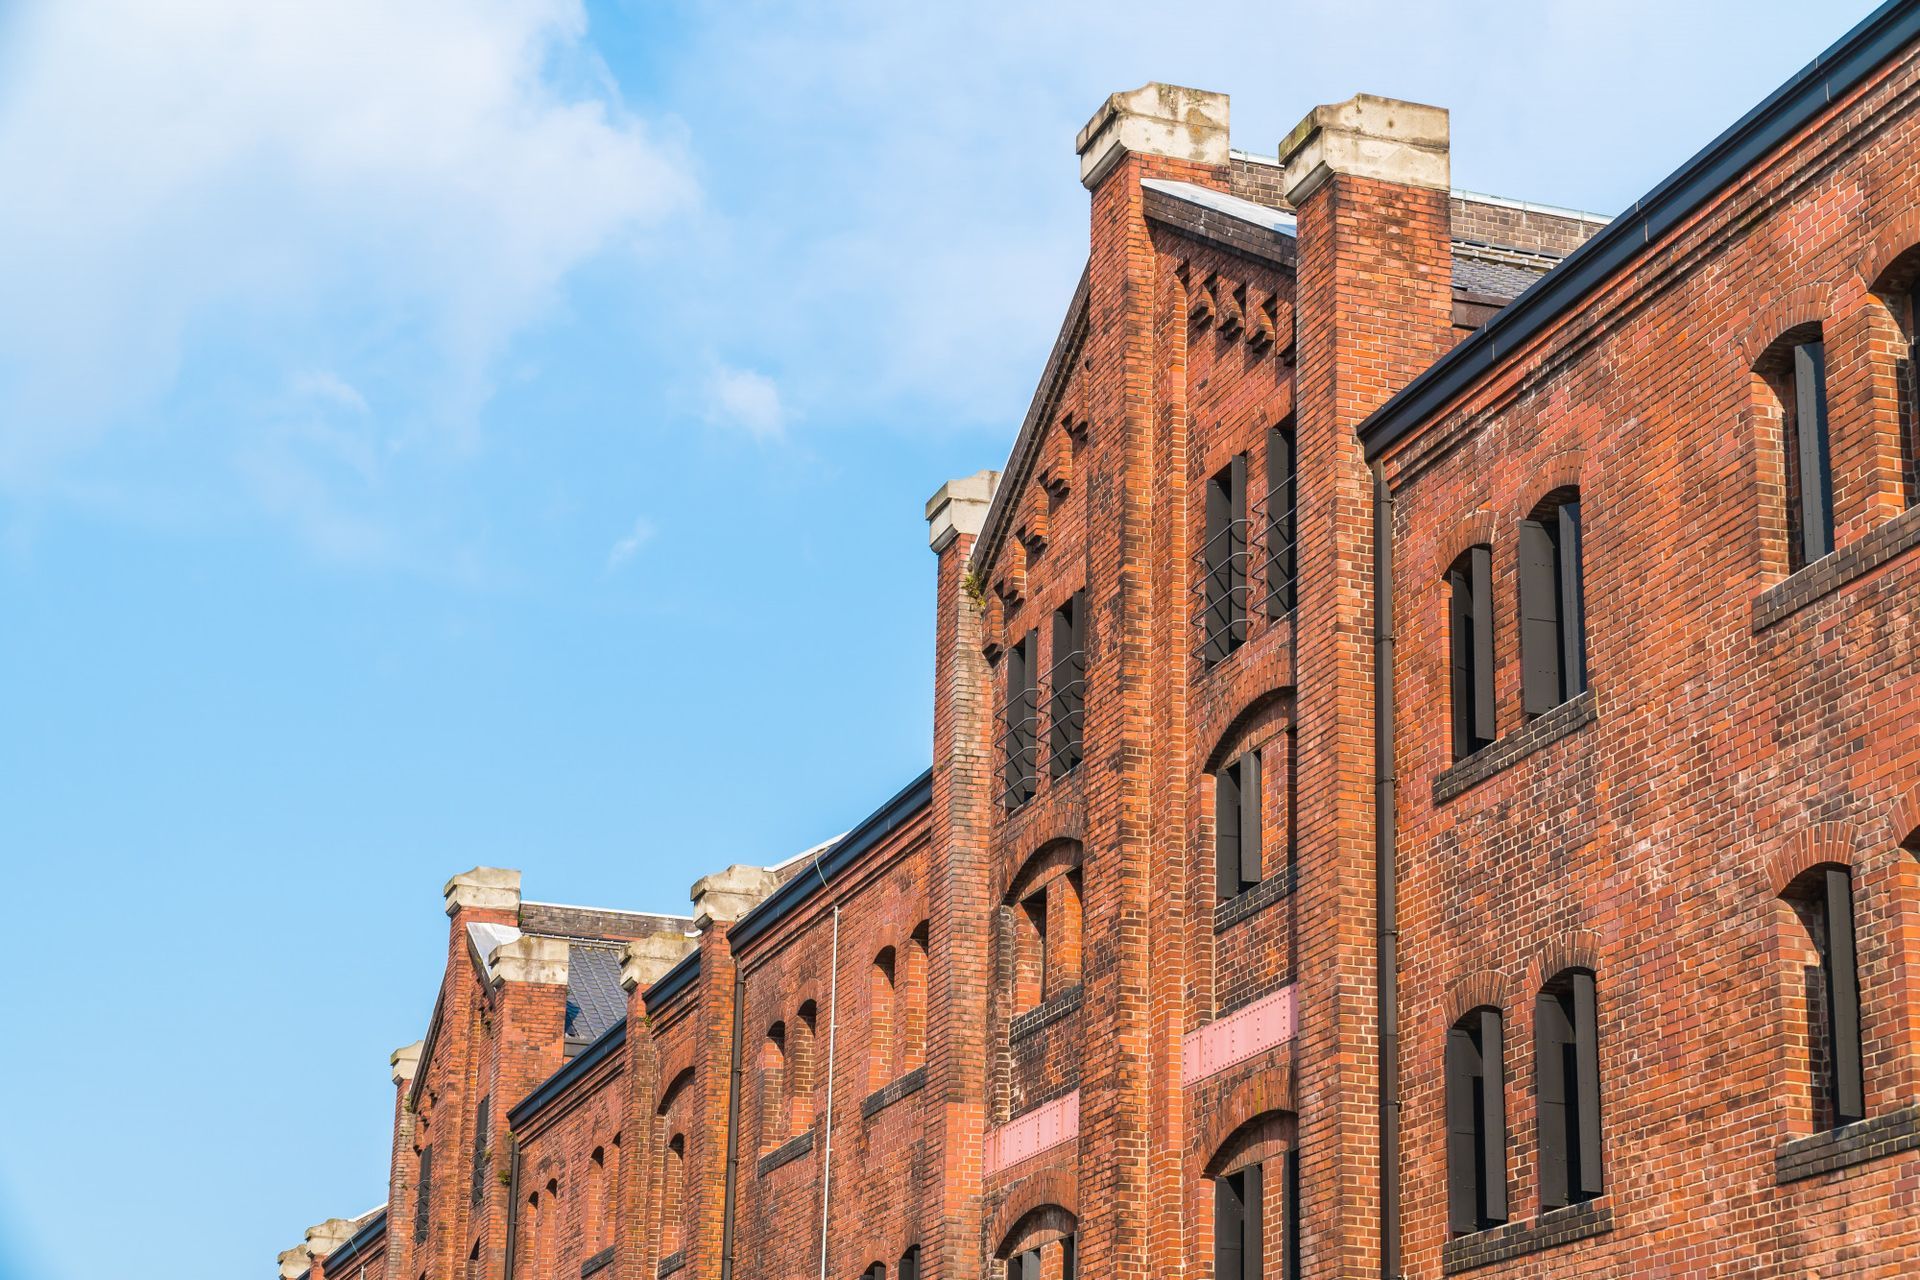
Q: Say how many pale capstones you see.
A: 10